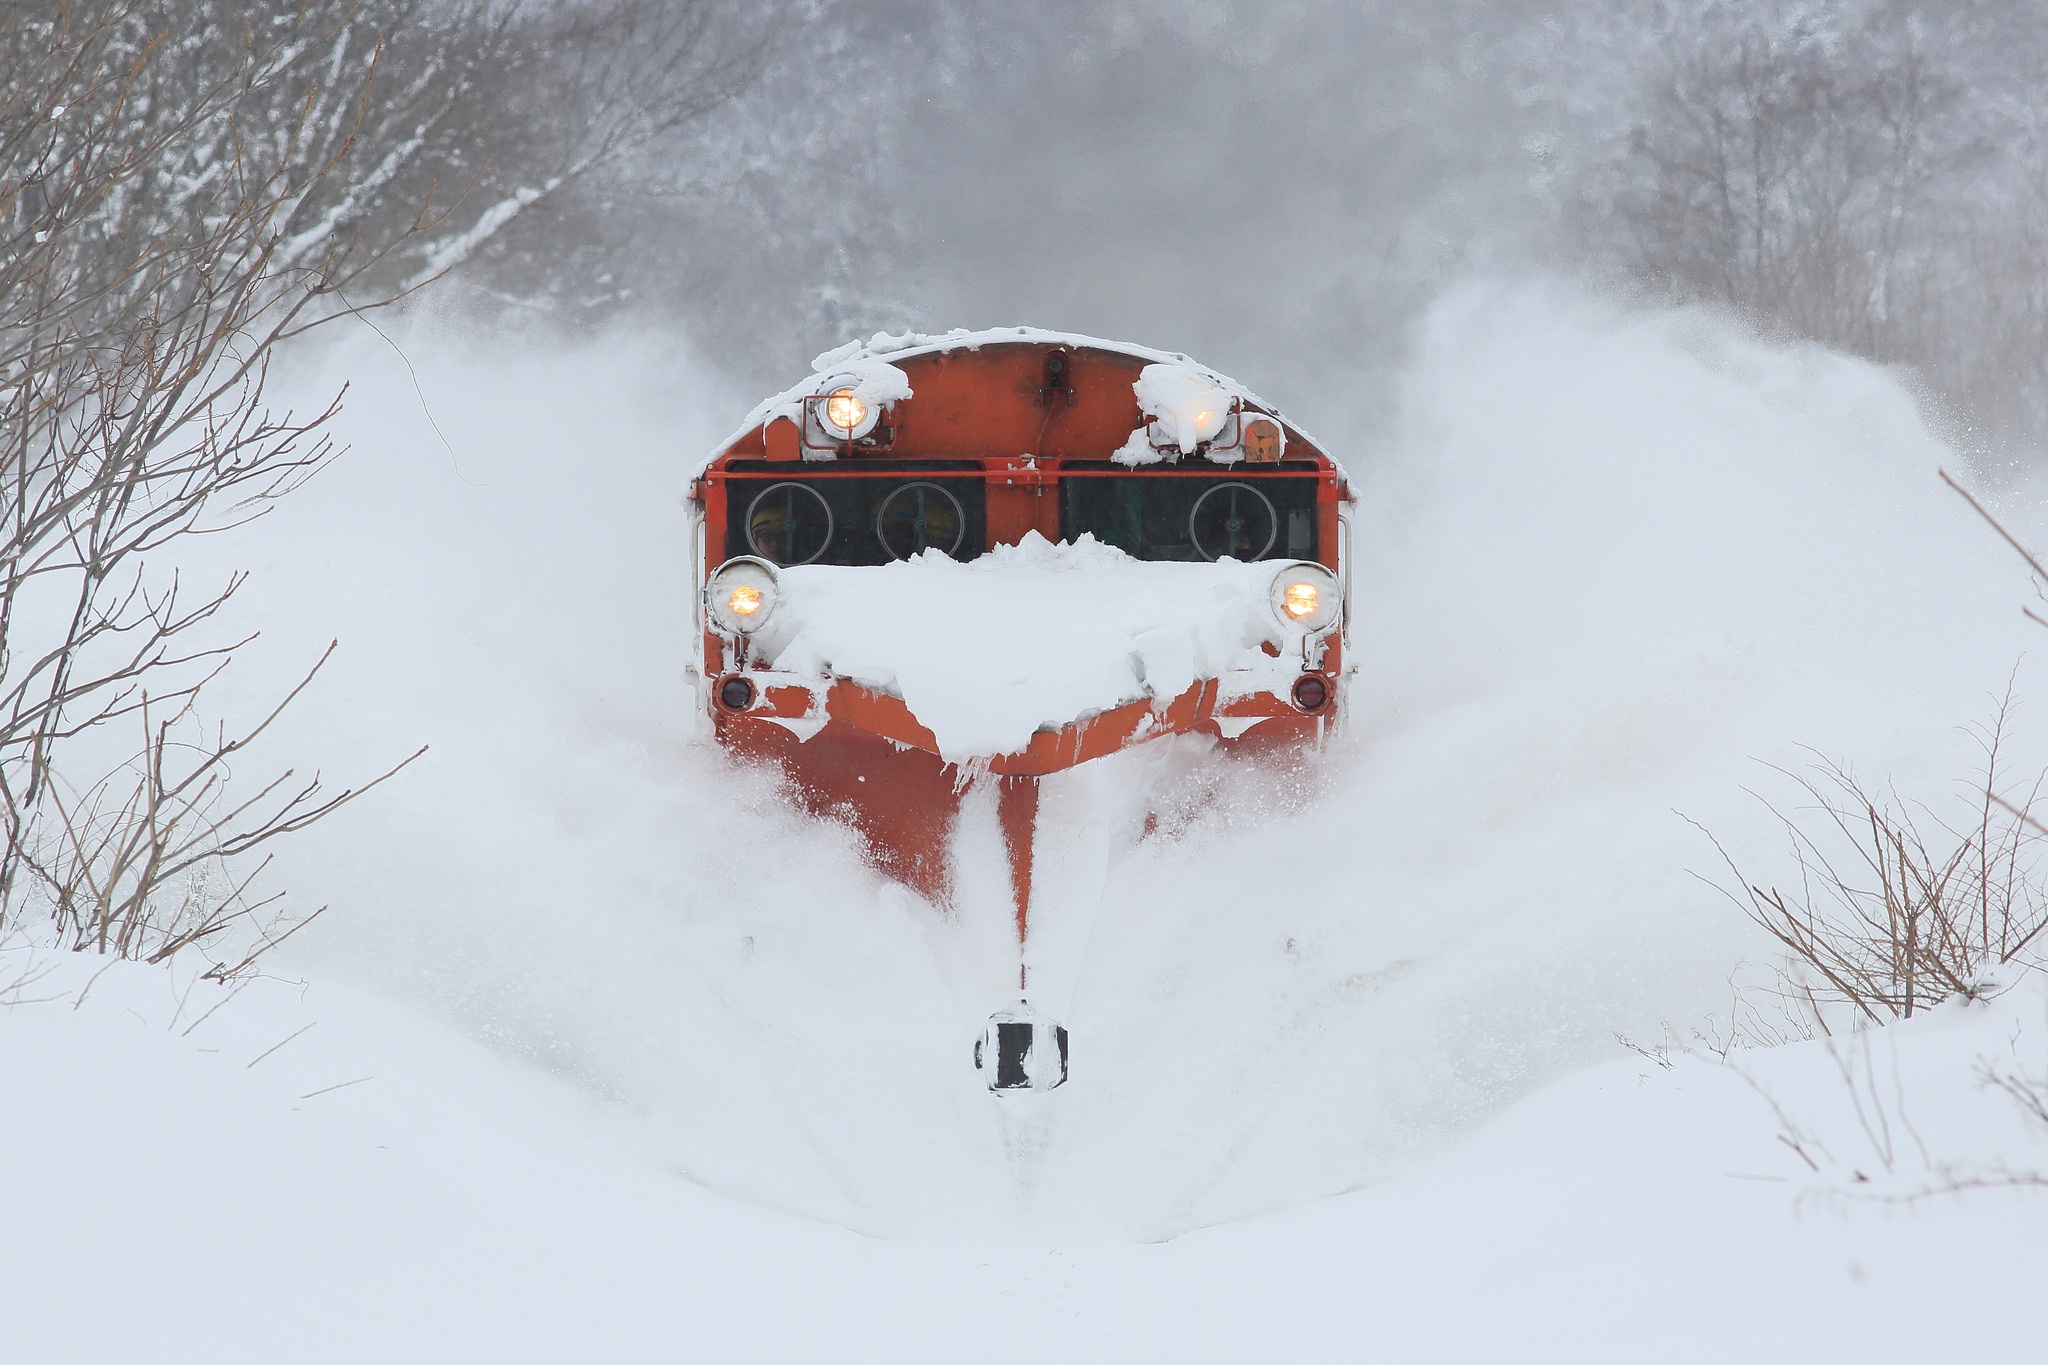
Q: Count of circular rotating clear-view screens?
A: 3